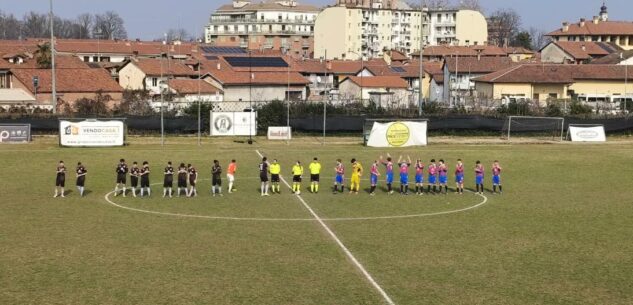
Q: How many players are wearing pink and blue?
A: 10